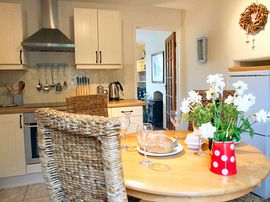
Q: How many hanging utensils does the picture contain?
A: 5